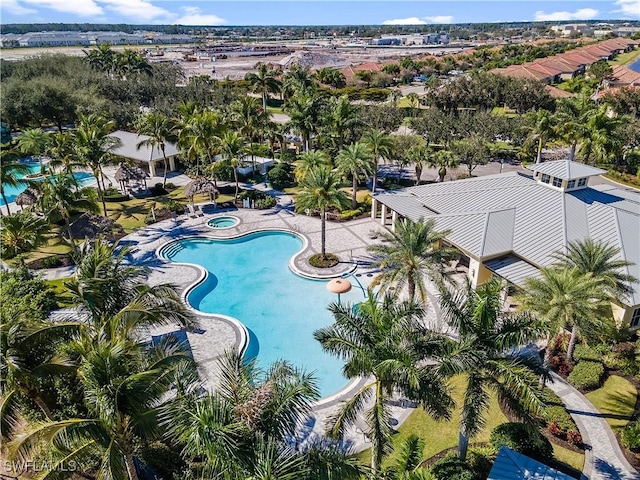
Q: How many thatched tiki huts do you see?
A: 4